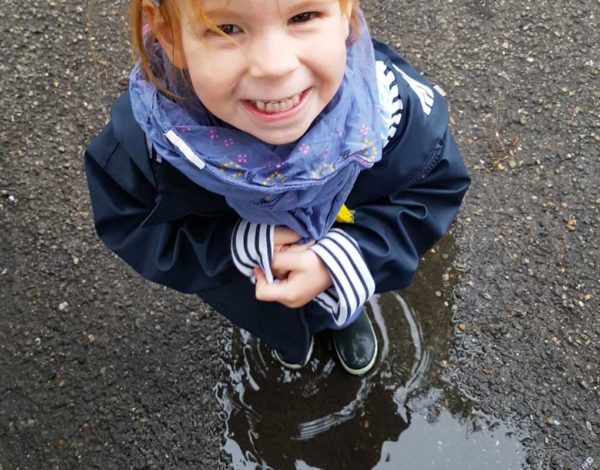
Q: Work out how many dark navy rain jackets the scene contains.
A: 1